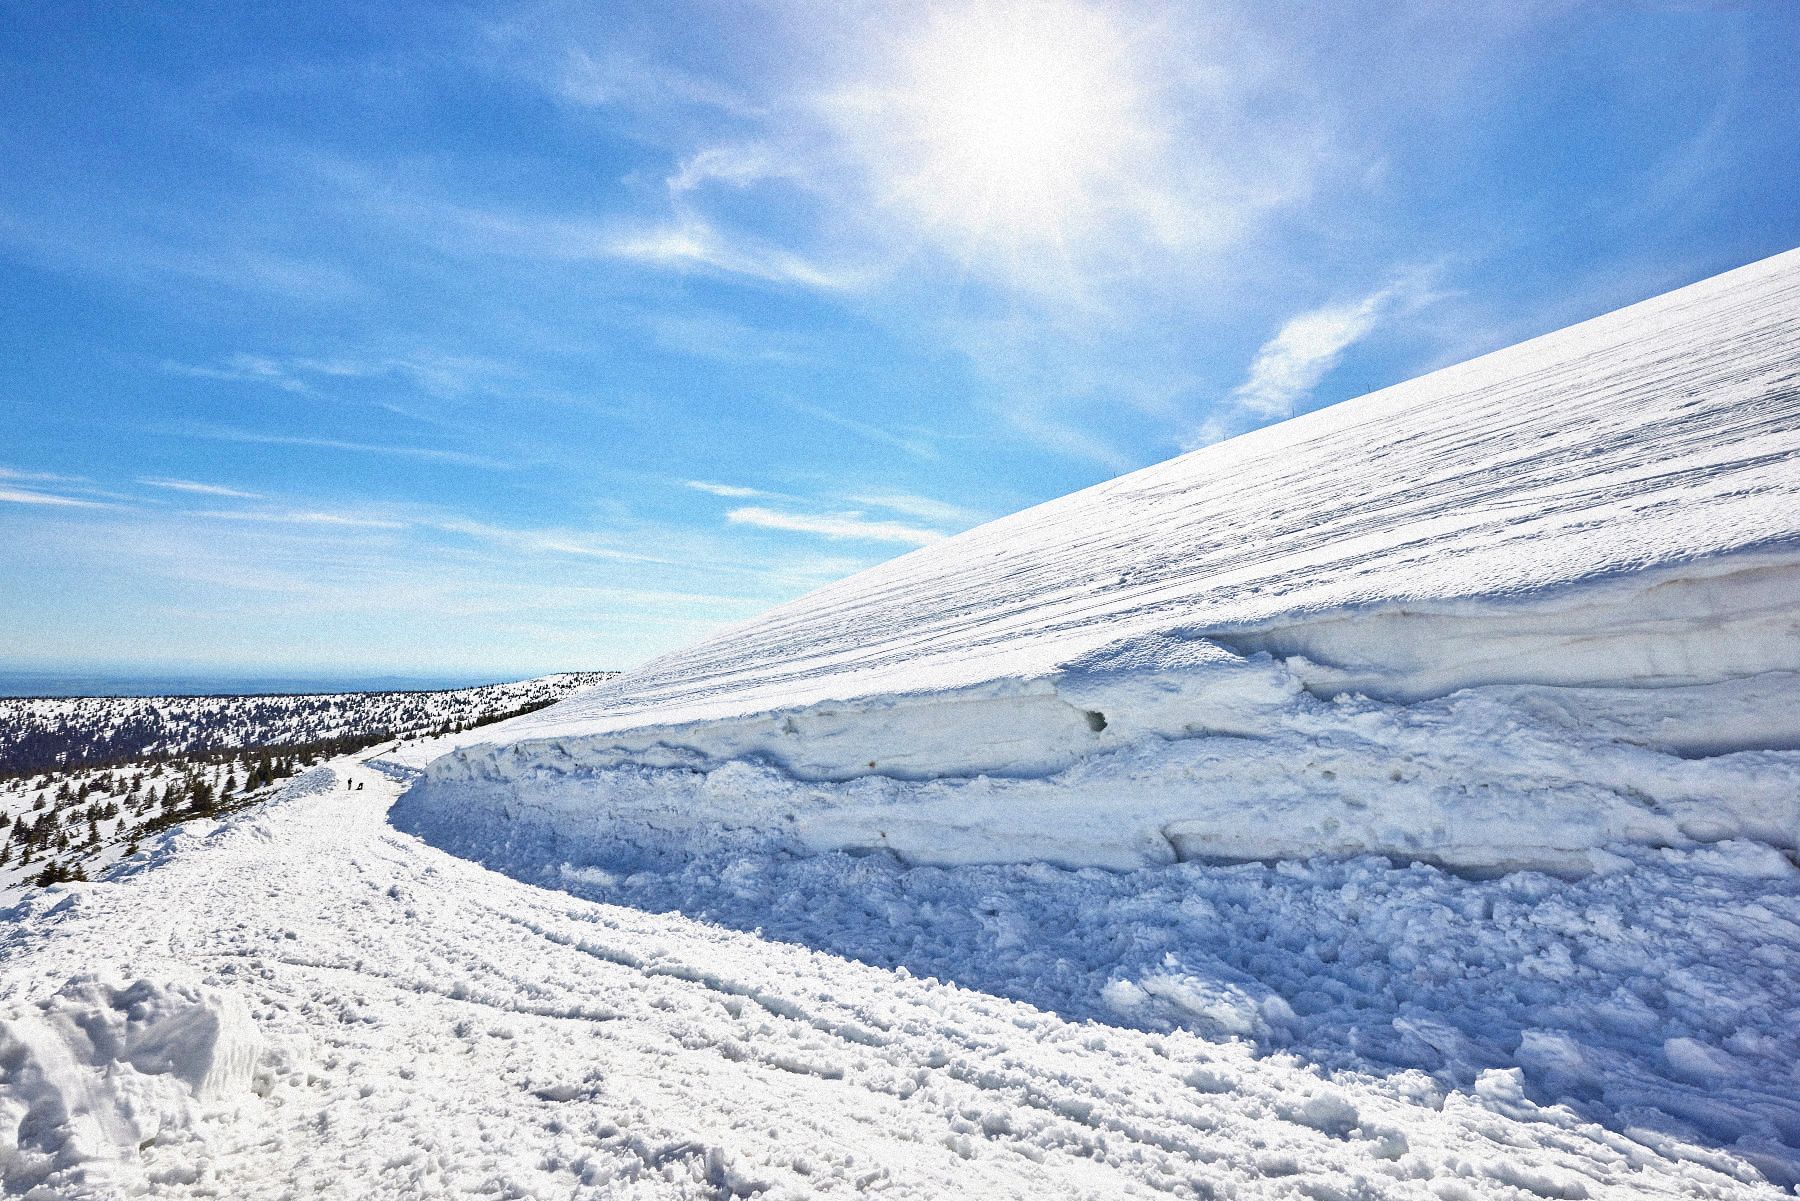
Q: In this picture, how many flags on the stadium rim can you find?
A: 0